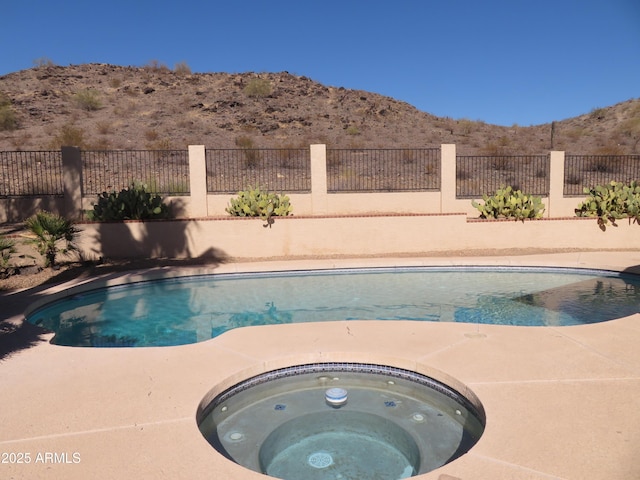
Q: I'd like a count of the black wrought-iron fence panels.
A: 6